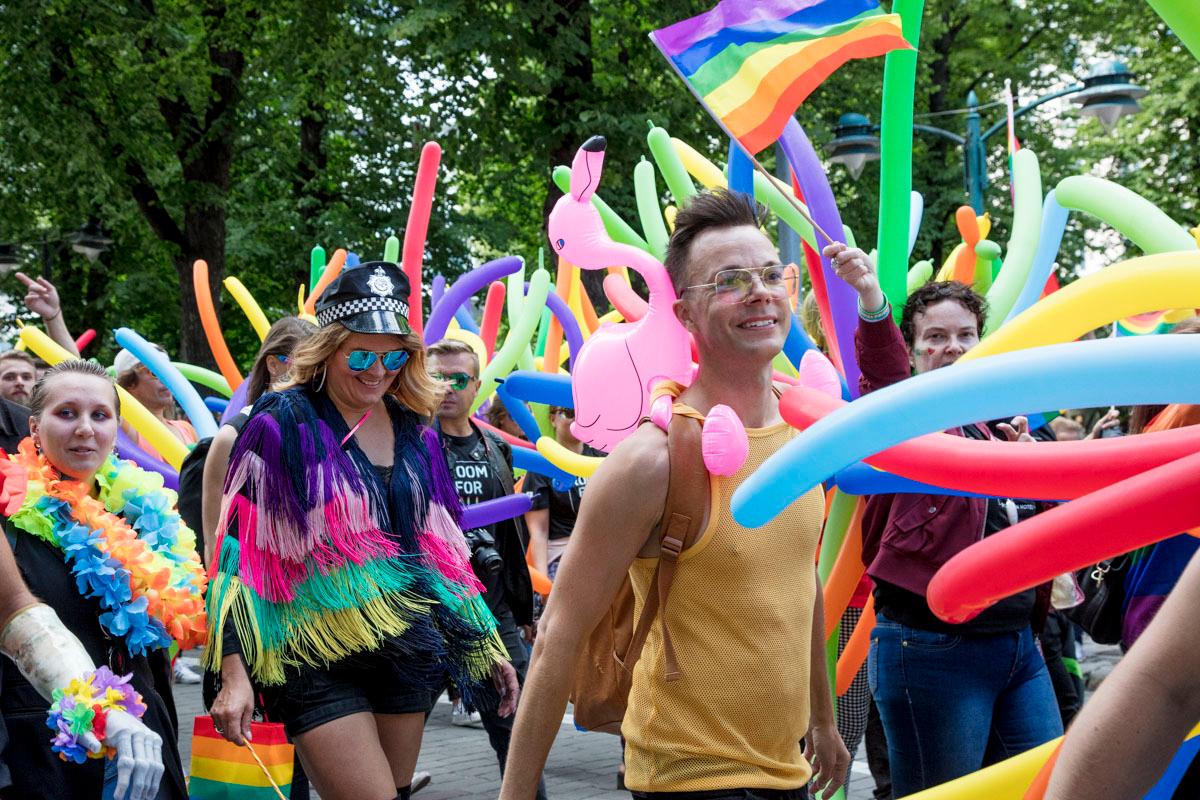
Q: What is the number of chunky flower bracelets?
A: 1